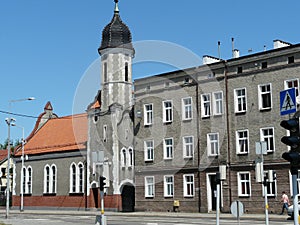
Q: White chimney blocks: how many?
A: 3